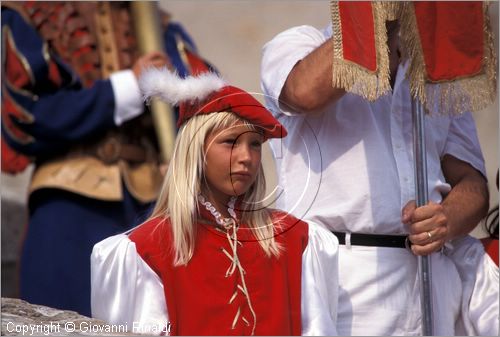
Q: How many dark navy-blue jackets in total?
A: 1